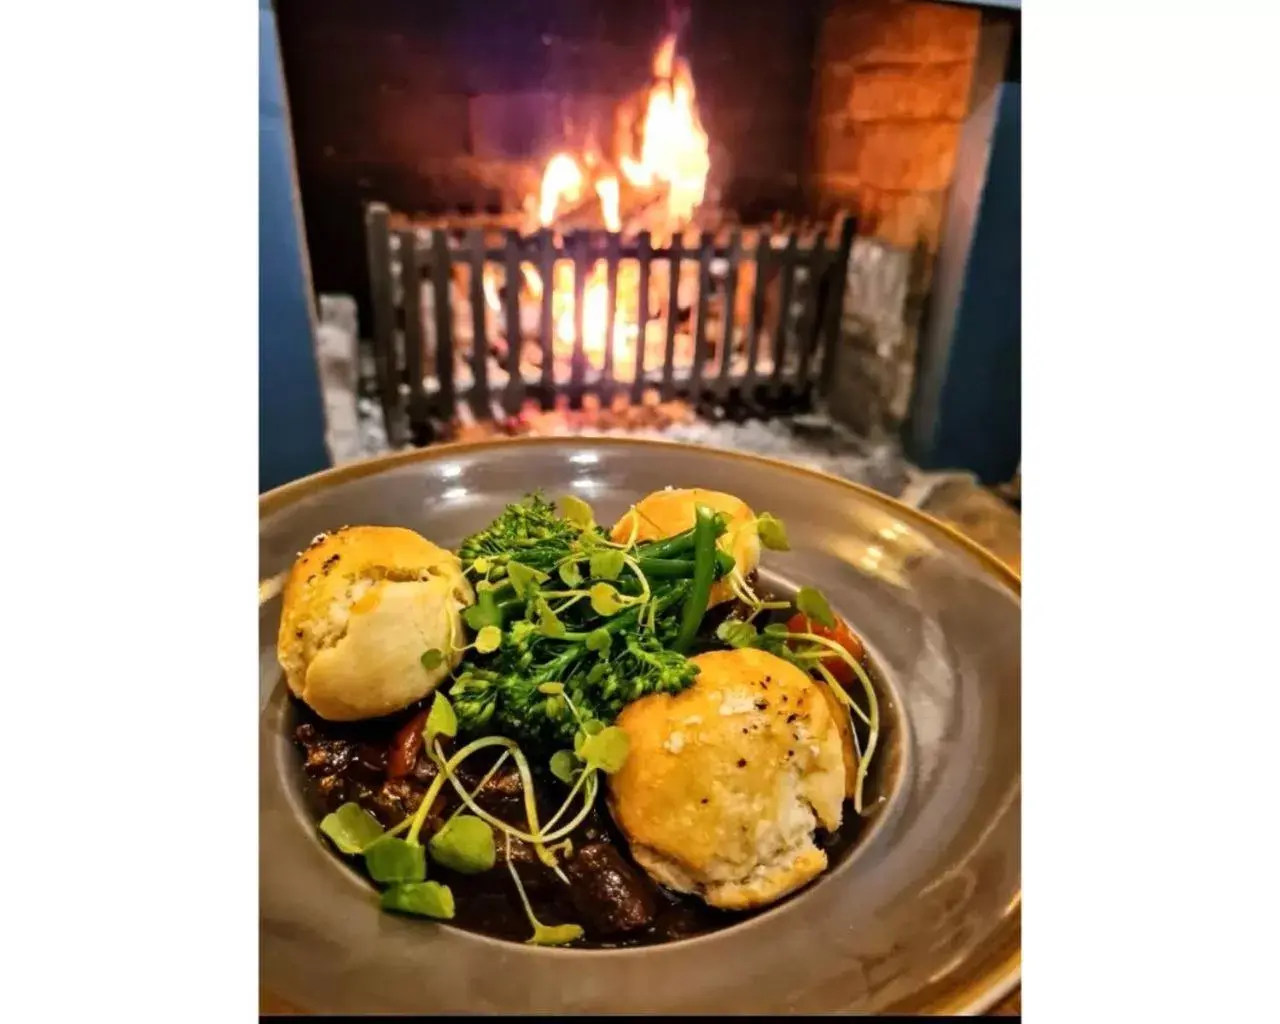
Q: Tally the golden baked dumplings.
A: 3